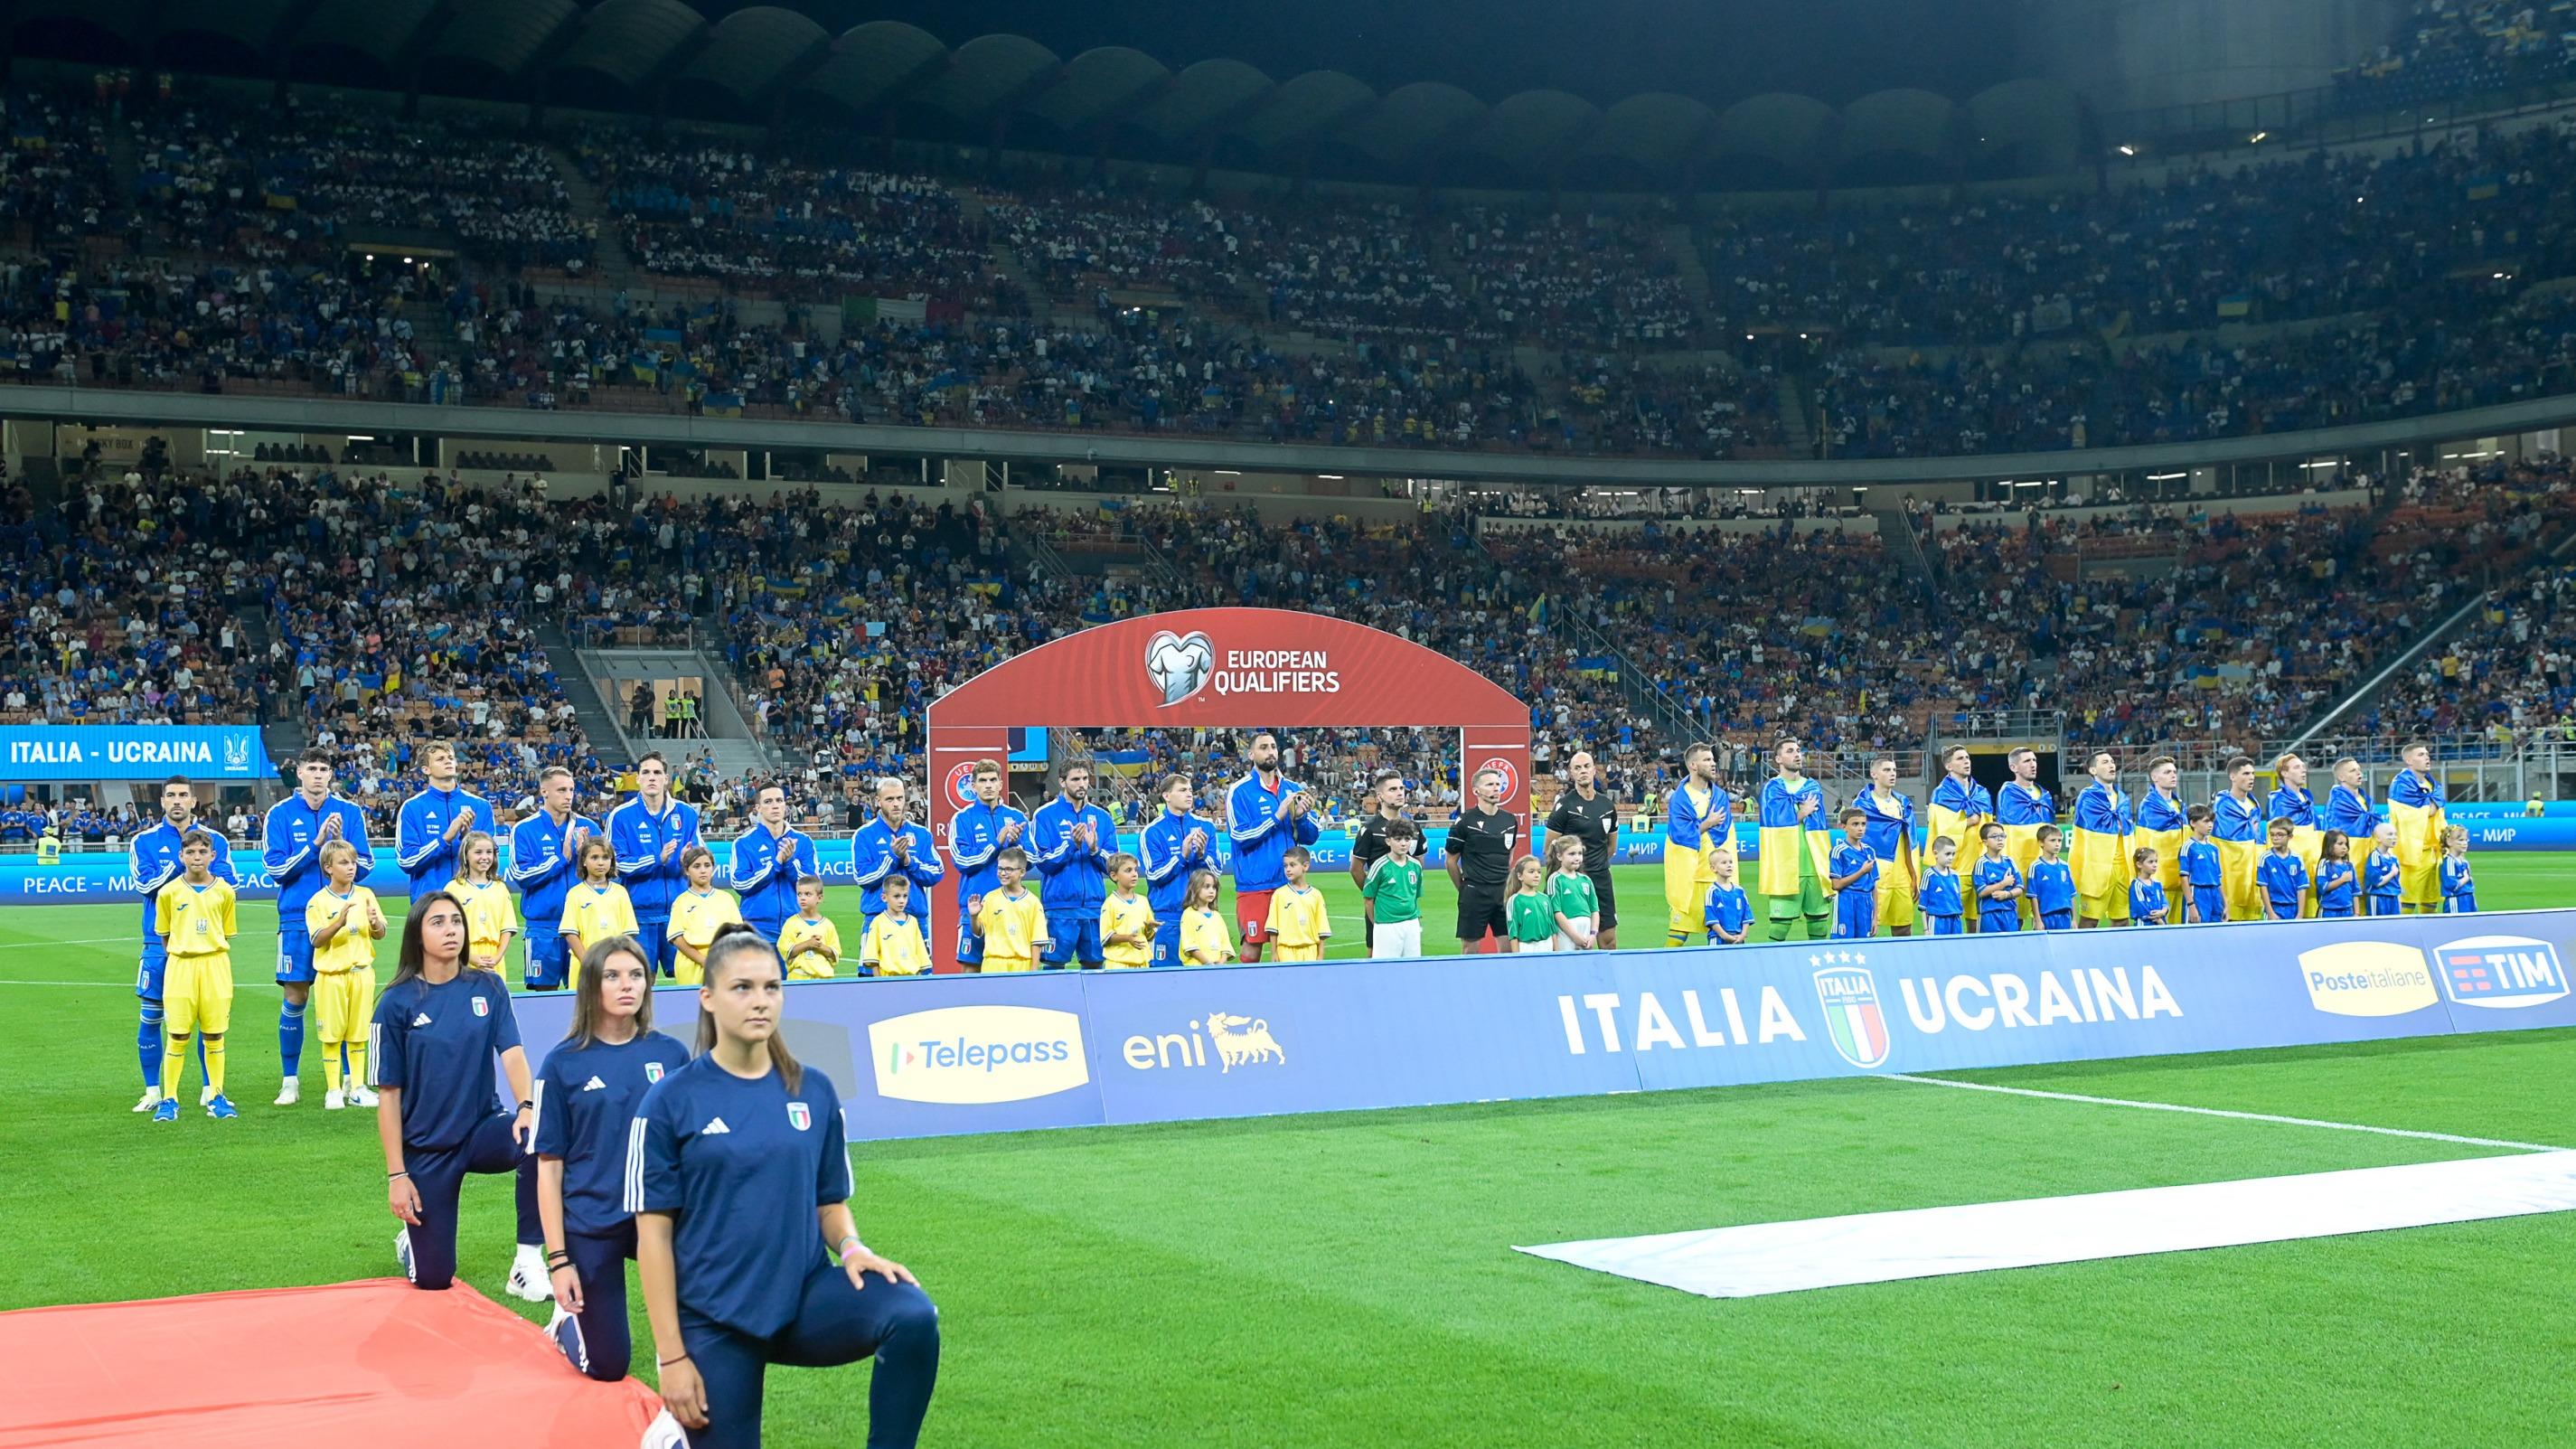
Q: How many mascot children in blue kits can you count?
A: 11